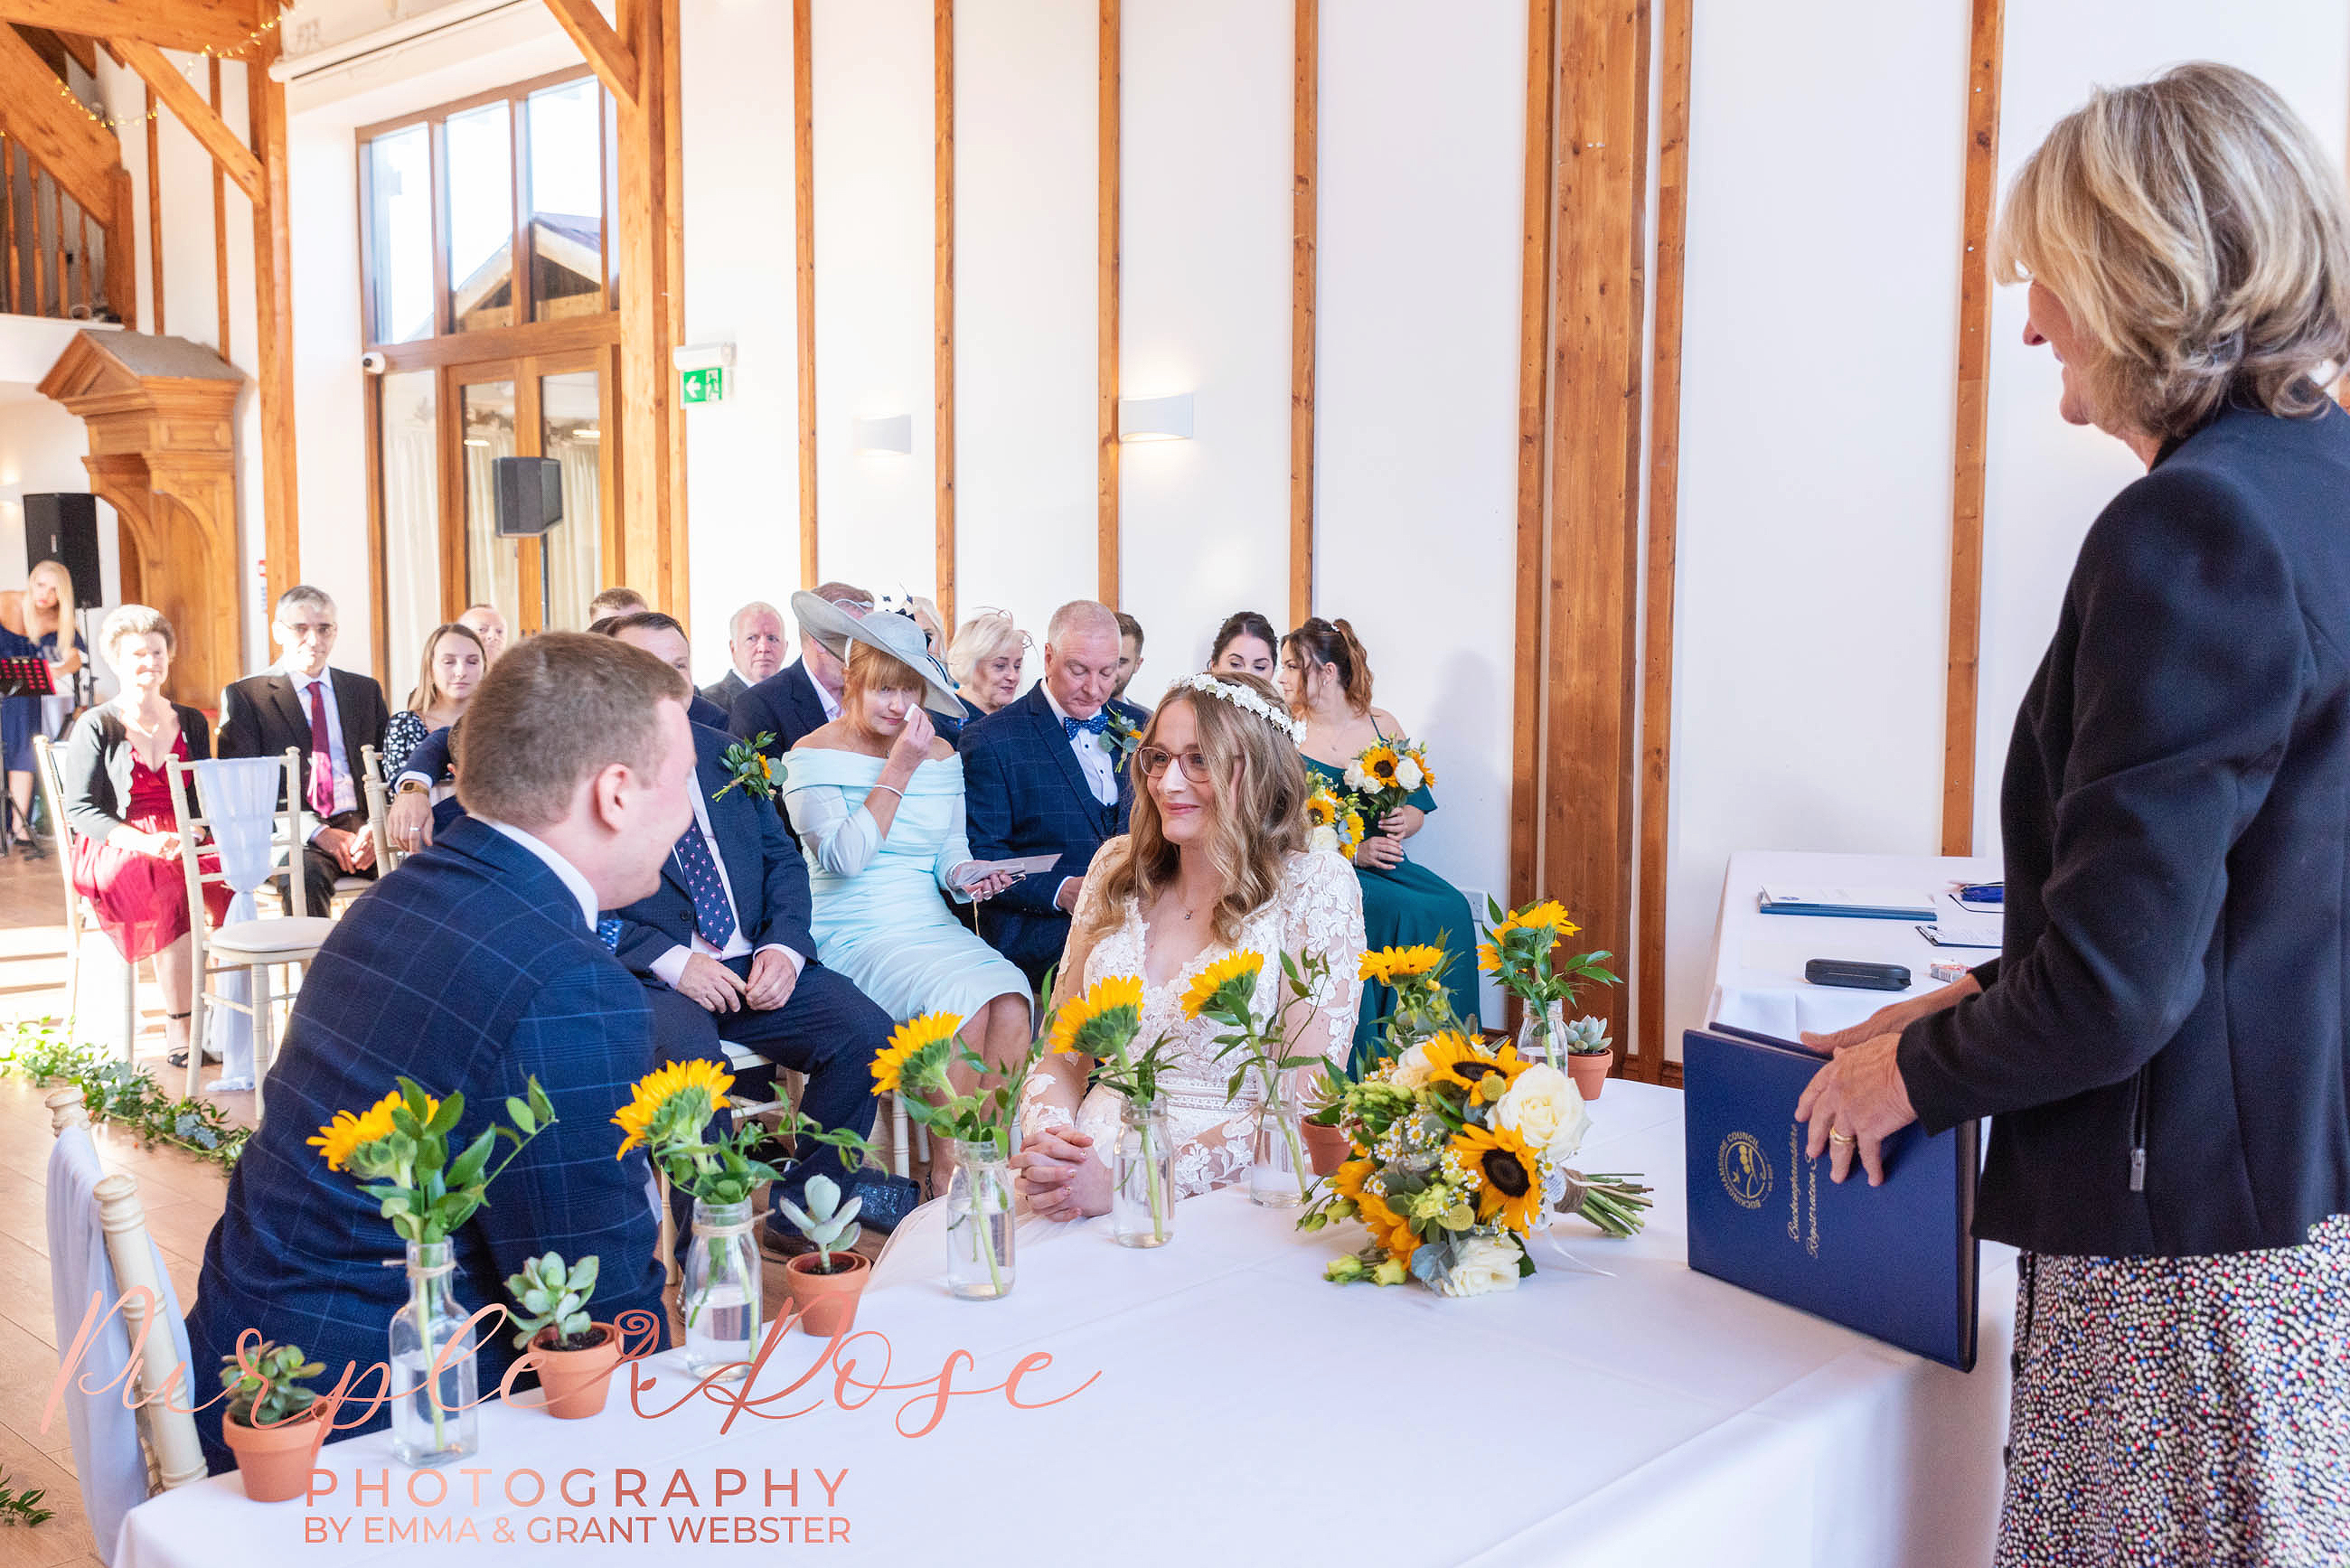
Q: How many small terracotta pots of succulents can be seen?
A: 5